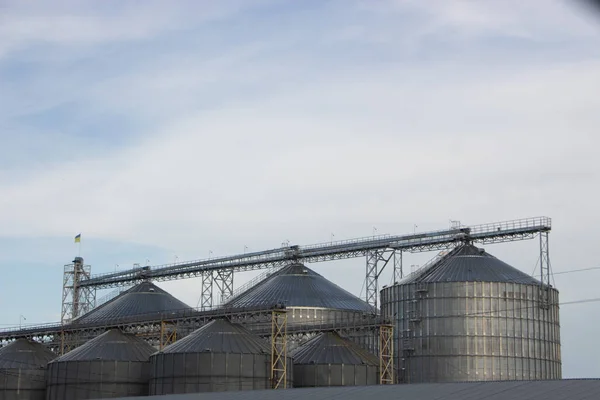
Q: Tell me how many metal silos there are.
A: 7